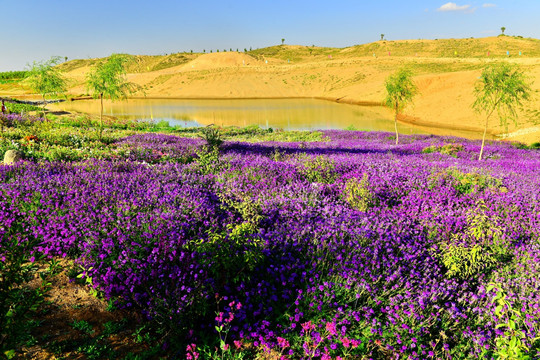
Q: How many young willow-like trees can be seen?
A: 4